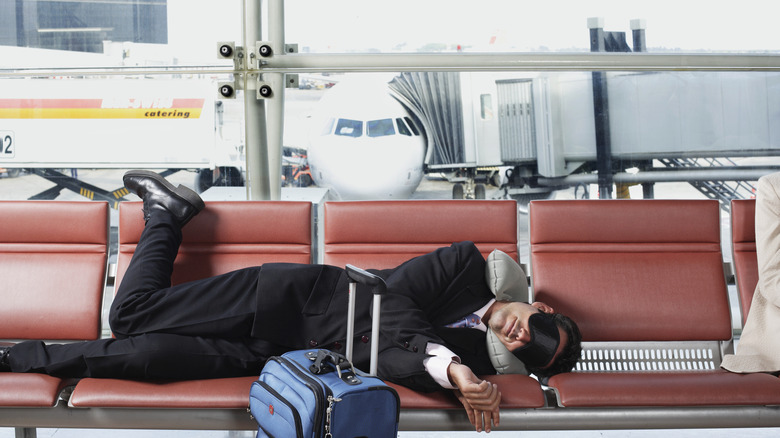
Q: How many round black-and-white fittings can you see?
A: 4